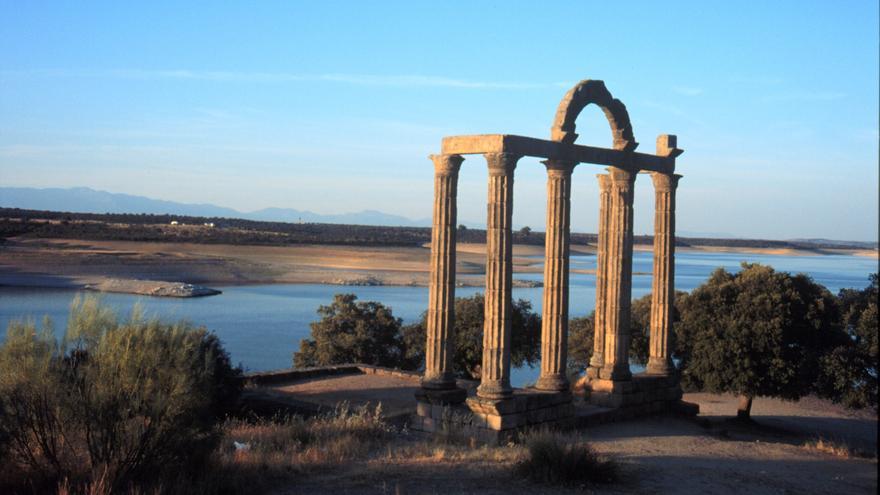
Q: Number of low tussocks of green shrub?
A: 1